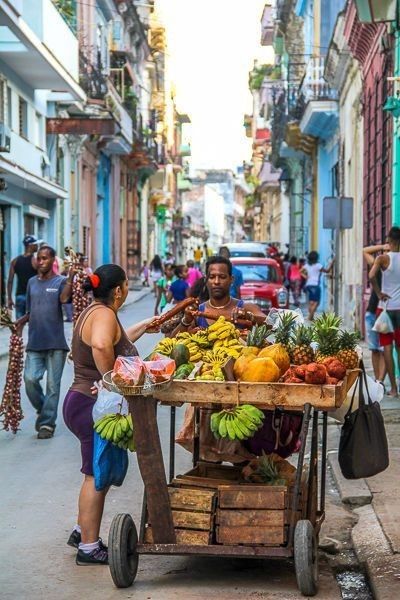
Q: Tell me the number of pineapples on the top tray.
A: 5